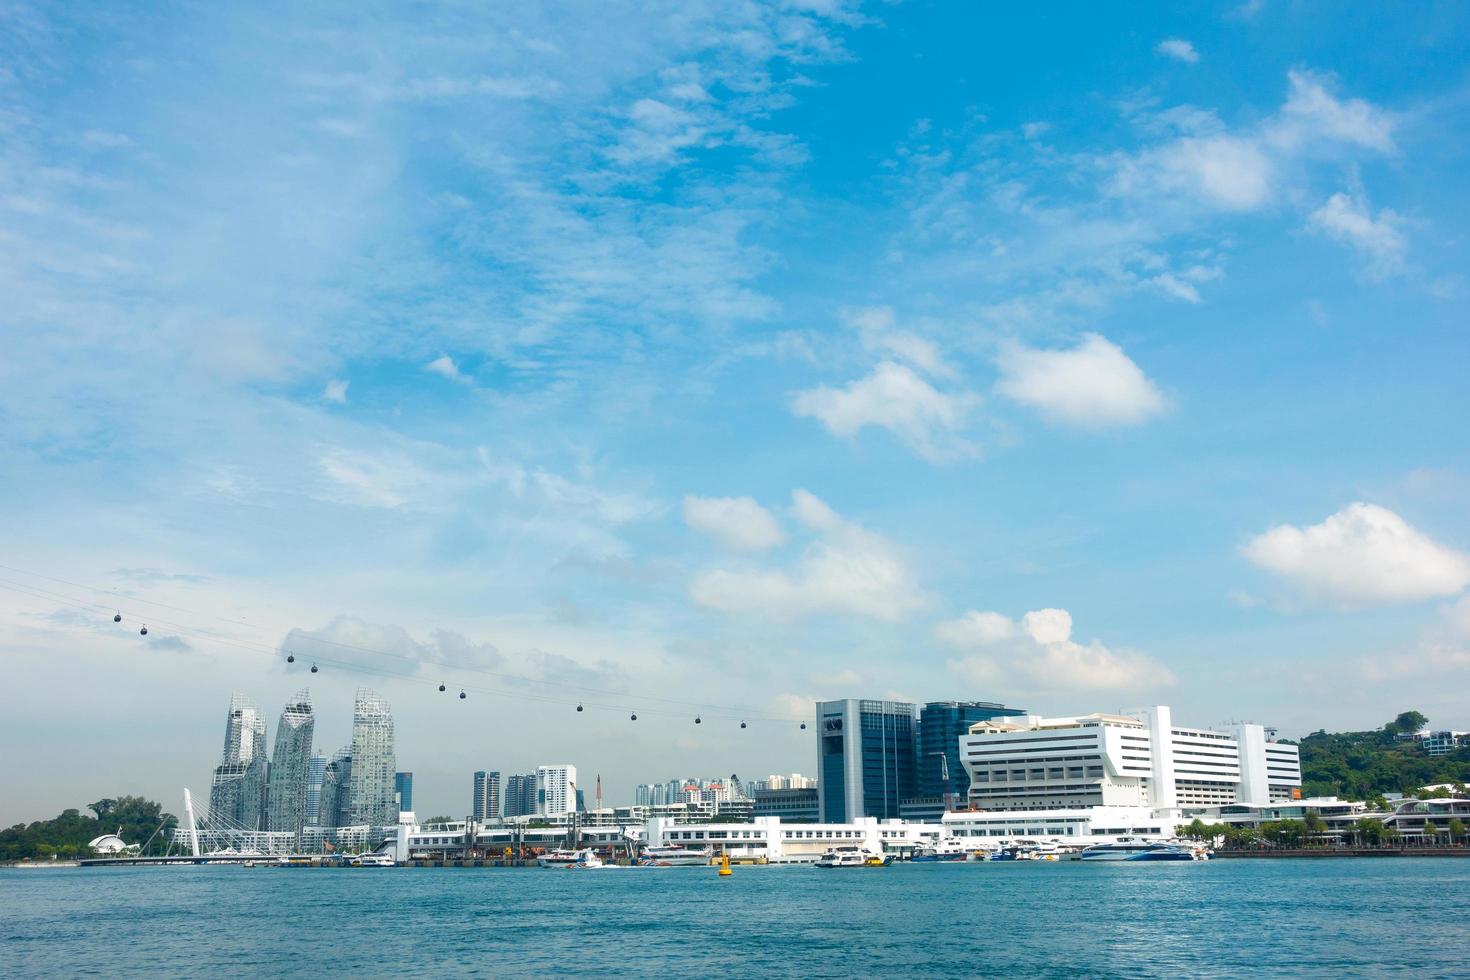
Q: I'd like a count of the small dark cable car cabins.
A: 11